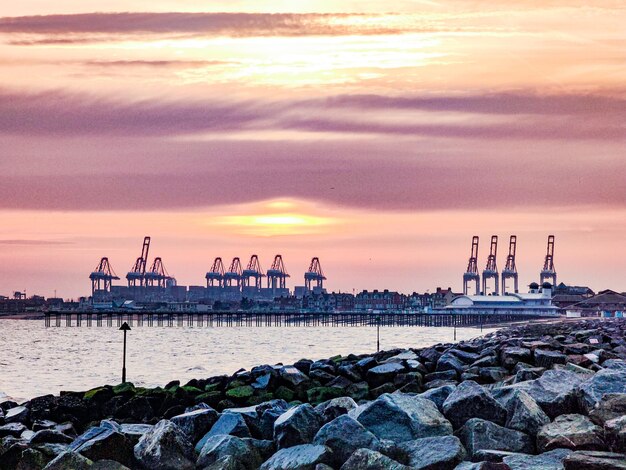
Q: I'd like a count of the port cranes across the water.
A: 12